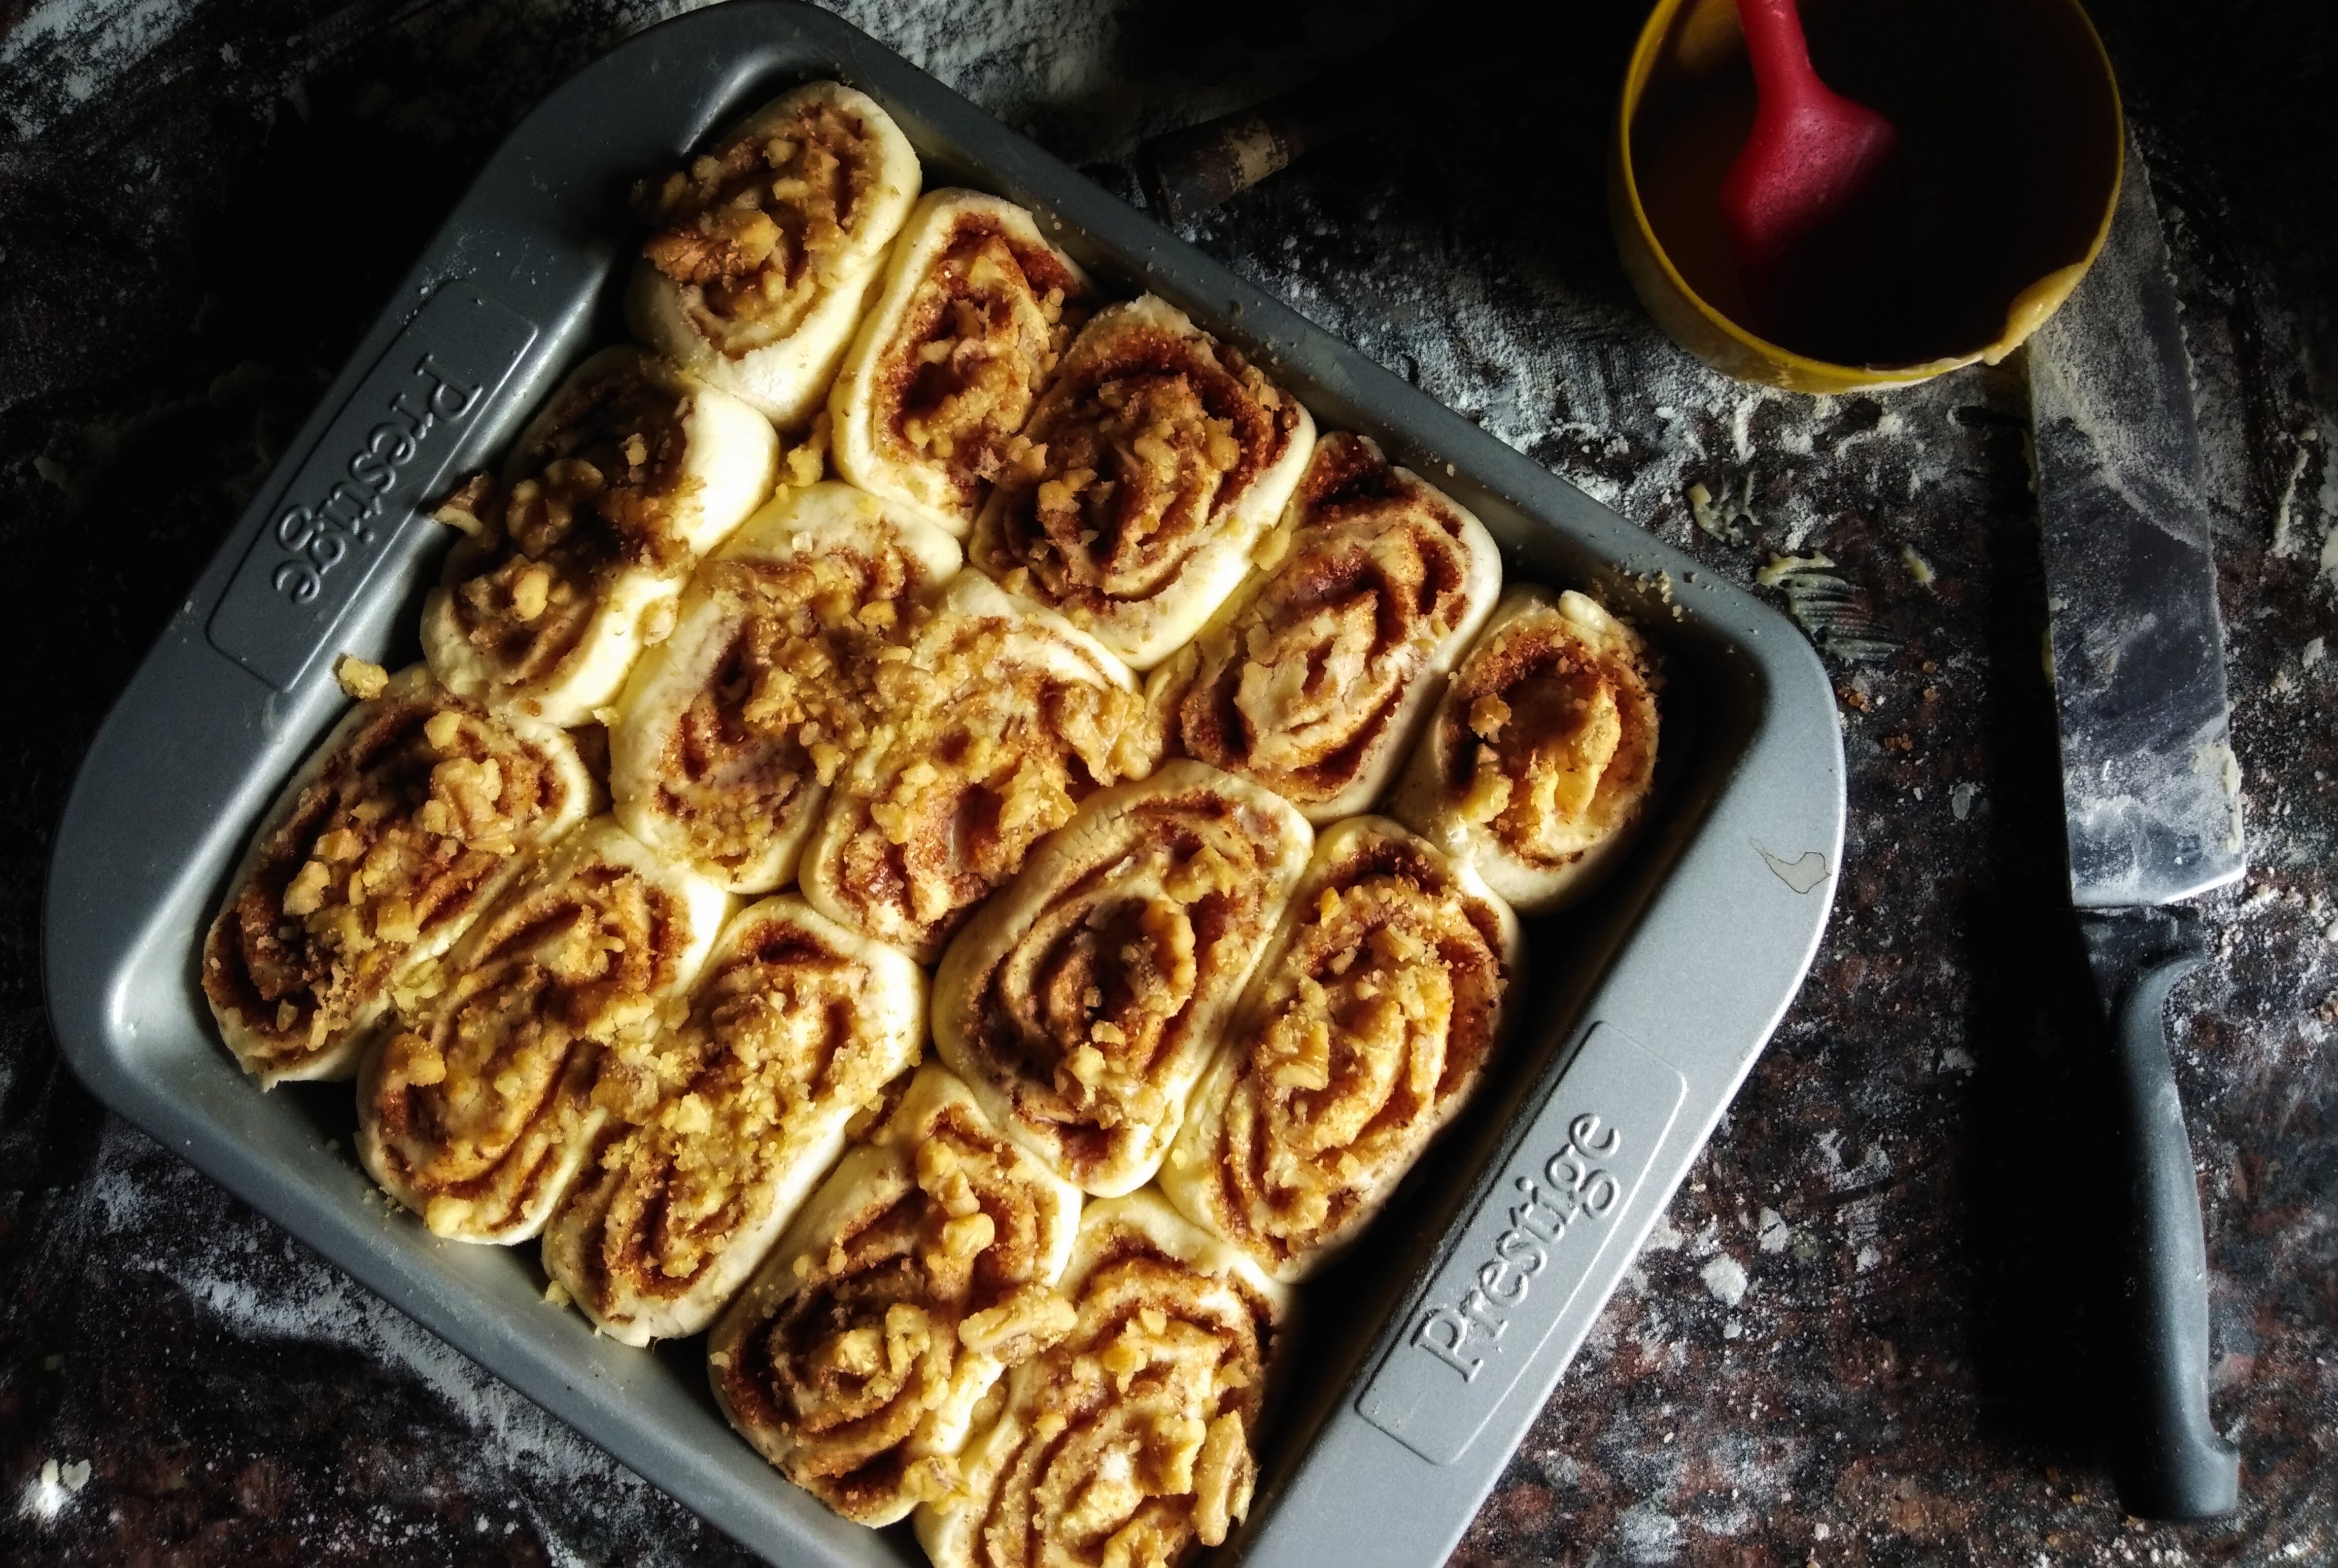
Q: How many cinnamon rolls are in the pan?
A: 15